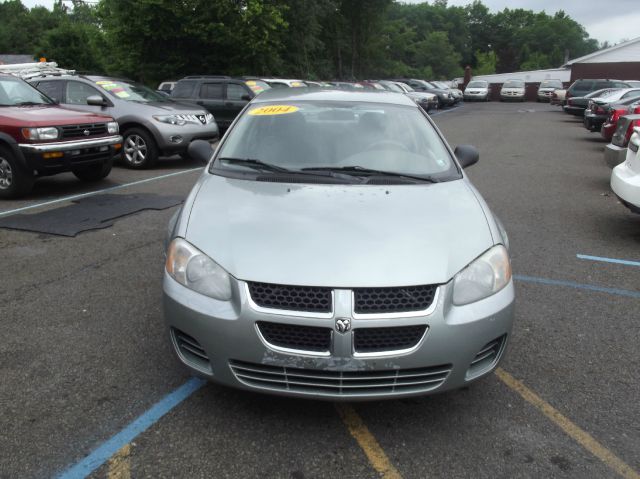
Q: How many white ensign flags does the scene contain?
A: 0